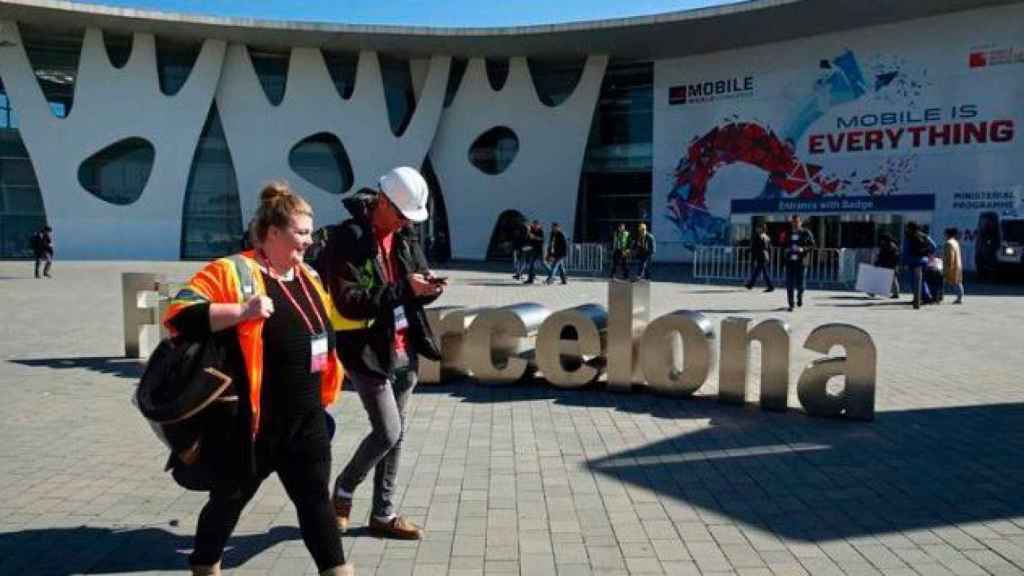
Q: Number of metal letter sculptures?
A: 8